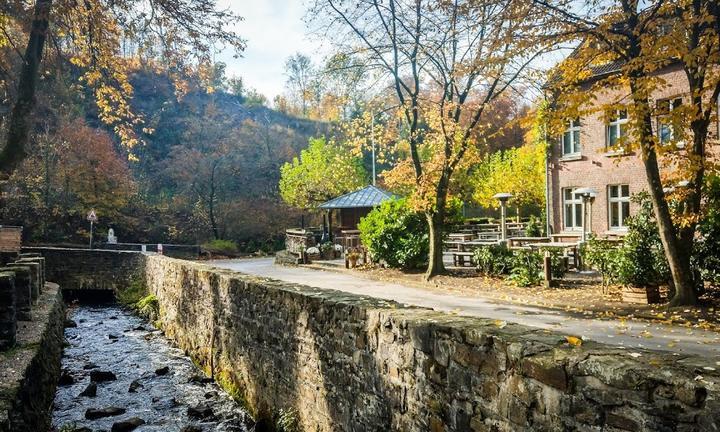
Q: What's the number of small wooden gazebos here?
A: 1